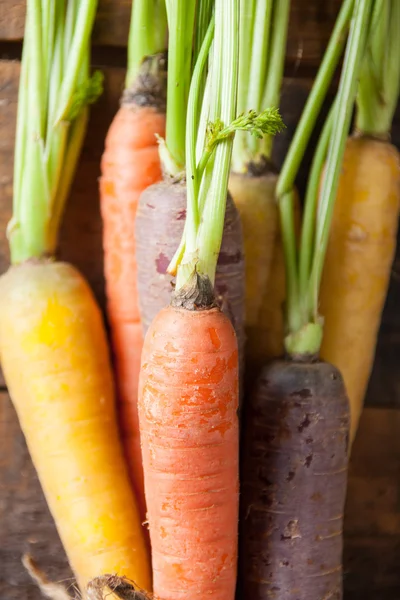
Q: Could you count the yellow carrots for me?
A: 3